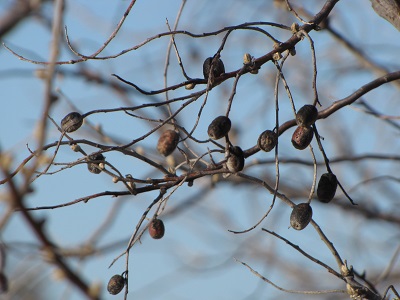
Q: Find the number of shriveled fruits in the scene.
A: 13